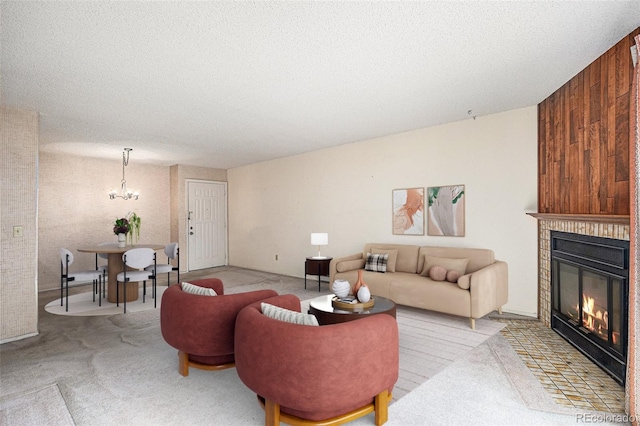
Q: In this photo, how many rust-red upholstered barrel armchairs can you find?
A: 2